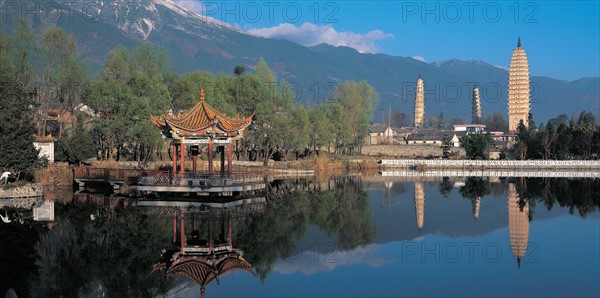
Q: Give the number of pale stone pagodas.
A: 3